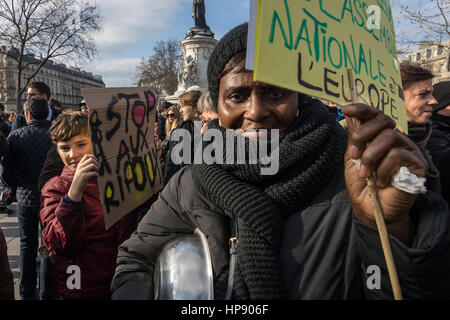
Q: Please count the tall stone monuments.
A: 1